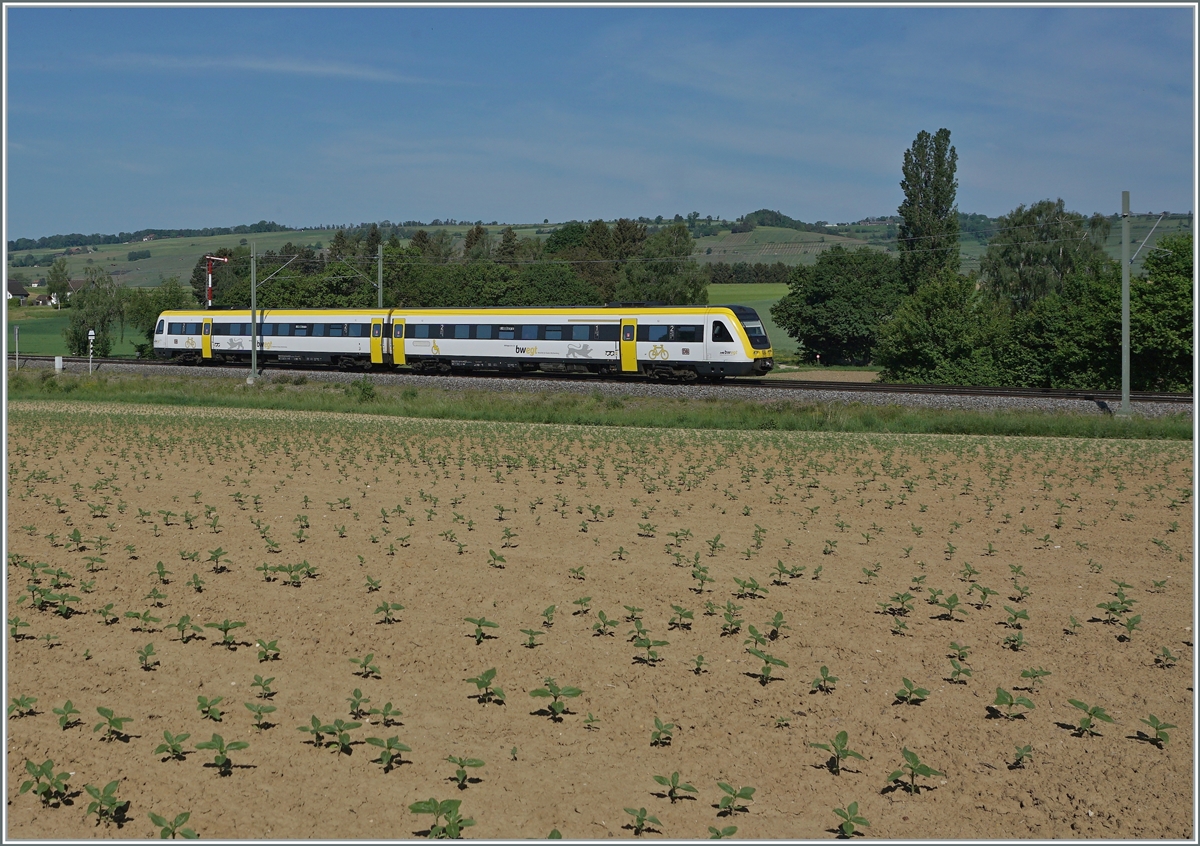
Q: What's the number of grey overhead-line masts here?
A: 3